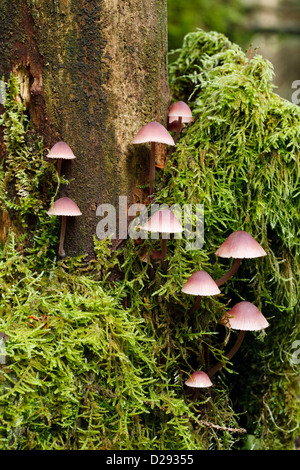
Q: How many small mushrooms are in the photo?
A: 9